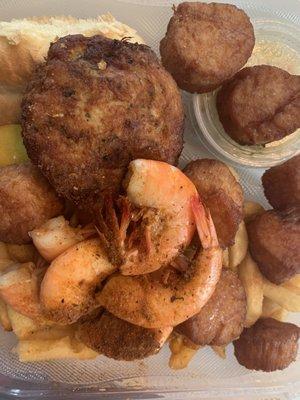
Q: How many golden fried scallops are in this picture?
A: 8